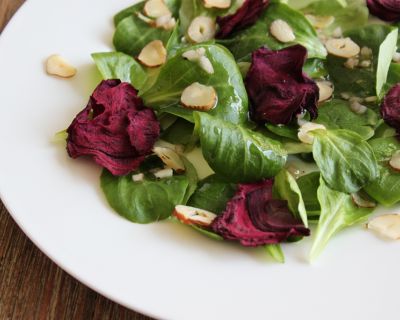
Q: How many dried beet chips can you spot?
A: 6